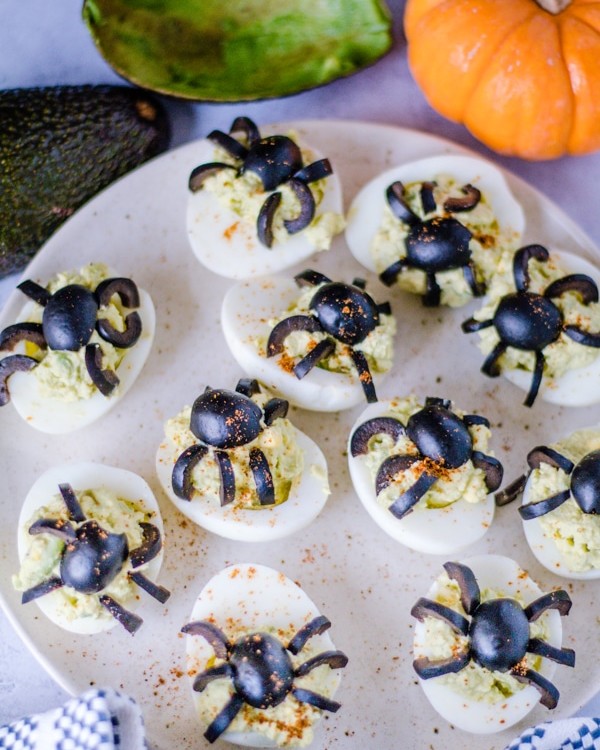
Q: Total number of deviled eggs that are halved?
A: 11